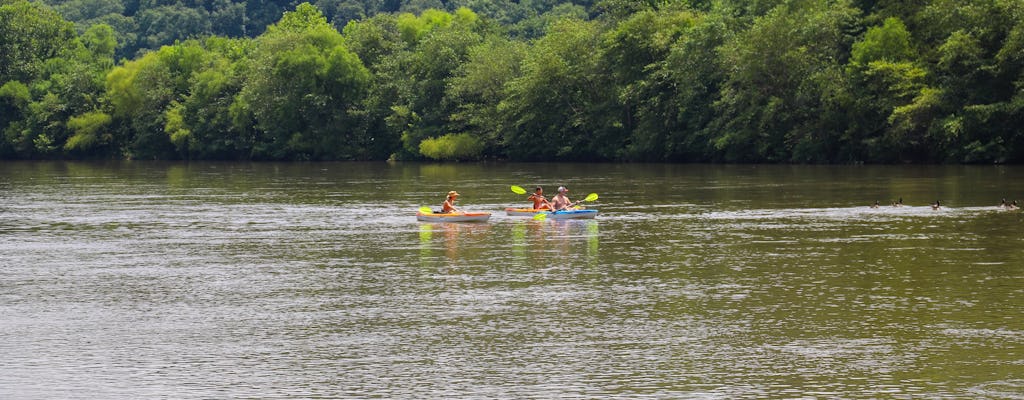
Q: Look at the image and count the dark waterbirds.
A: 5